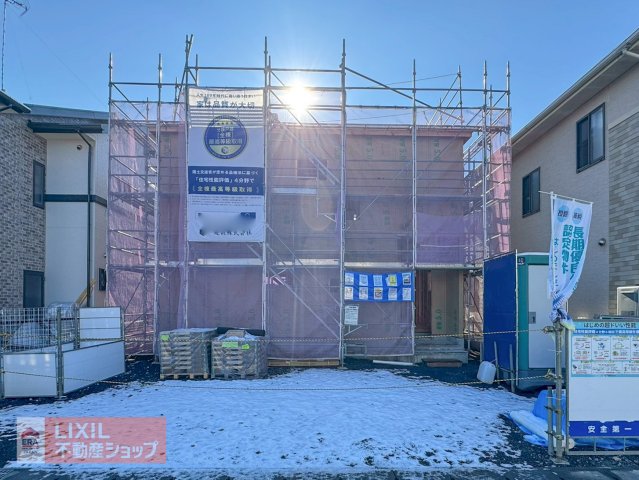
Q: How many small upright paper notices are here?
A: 10